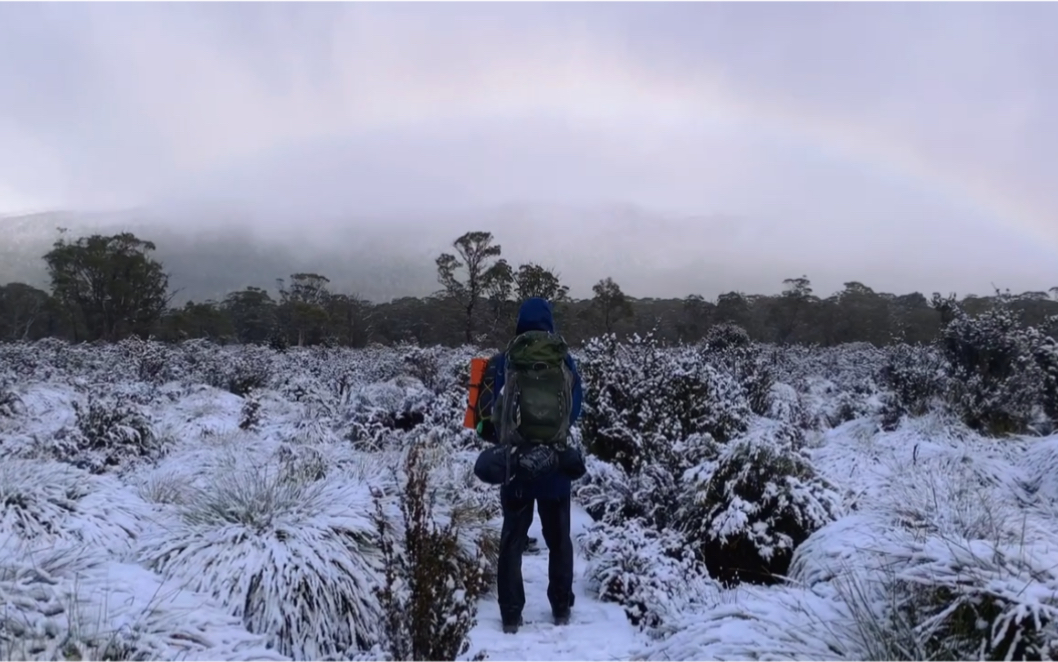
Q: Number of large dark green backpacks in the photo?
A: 1